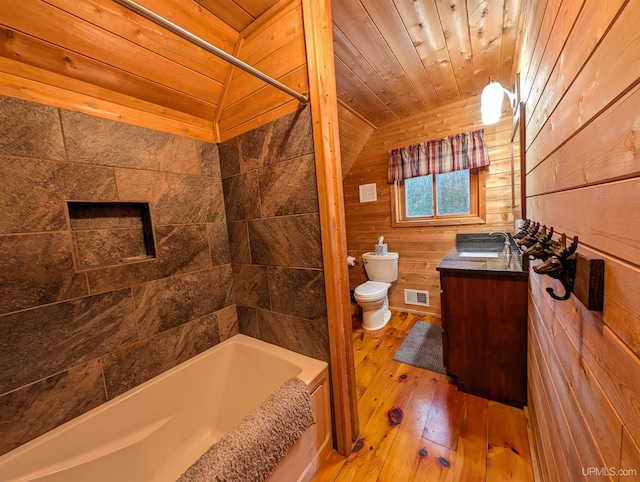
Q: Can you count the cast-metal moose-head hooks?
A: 4